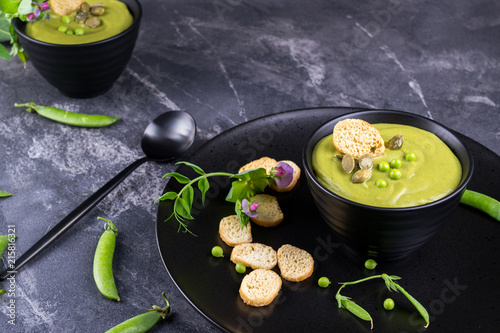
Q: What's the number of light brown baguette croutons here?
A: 9